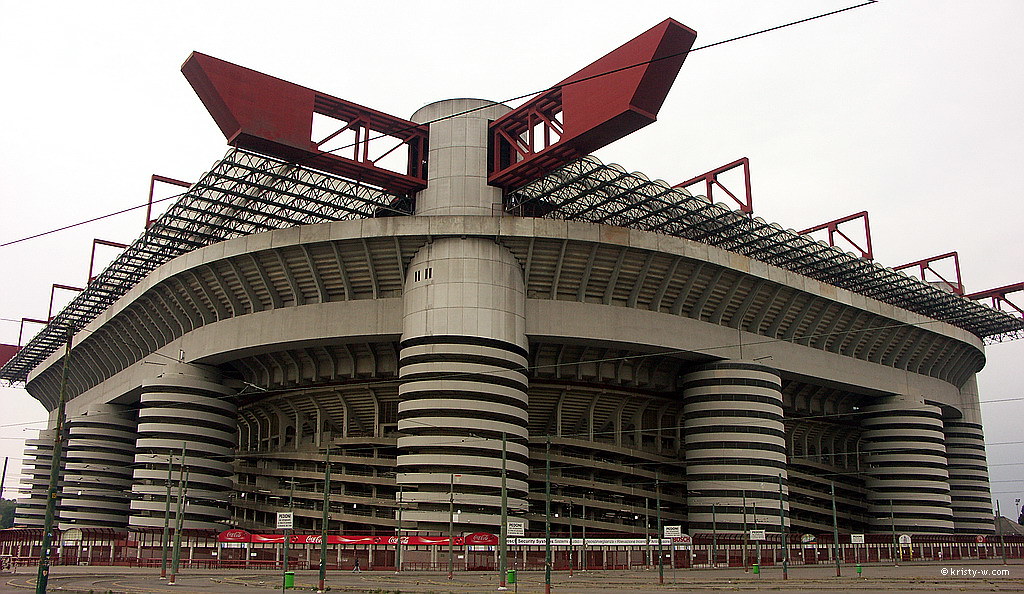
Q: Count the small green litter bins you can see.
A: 4